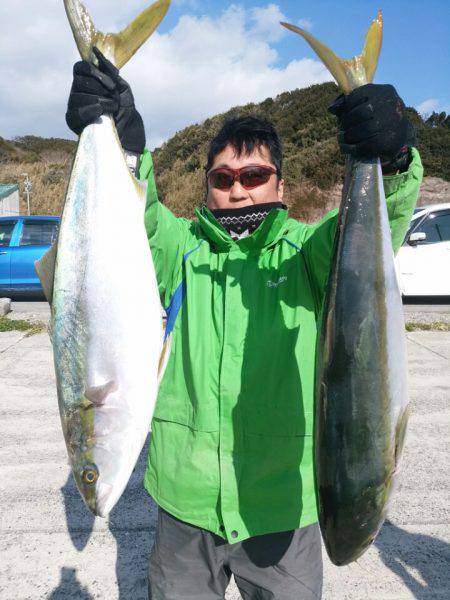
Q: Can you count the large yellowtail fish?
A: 2